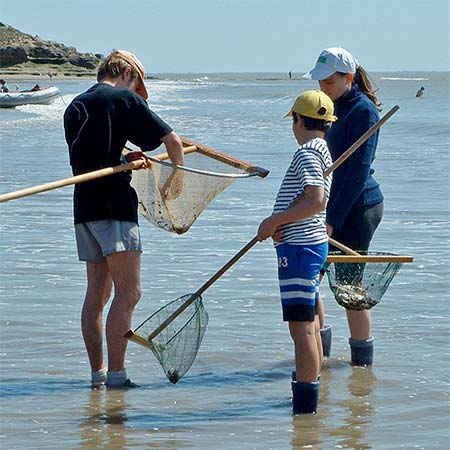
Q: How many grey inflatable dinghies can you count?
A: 1